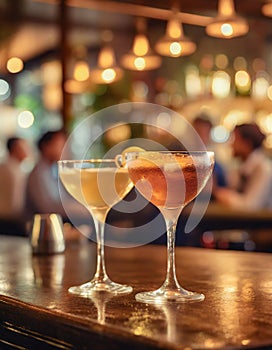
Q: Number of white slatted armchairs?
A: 0